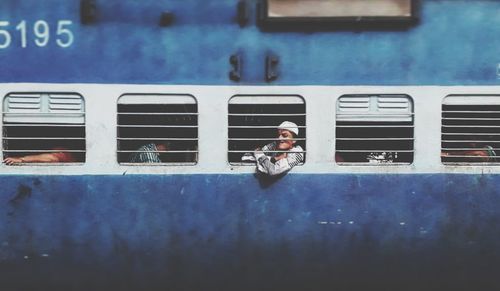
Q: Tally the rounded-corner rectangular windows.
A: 5